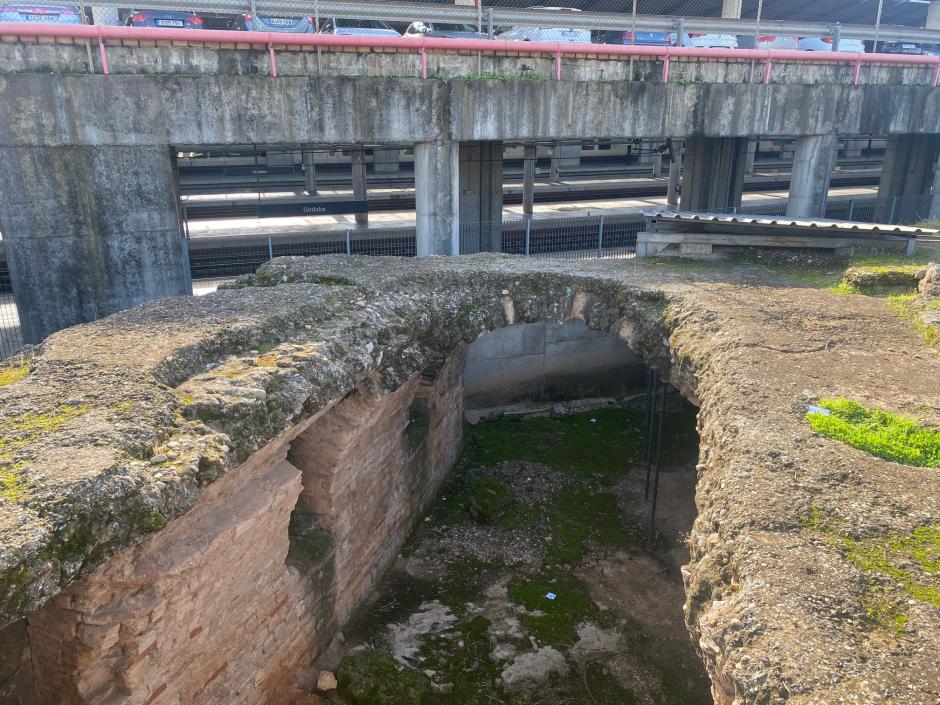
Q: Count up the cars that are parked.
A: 11